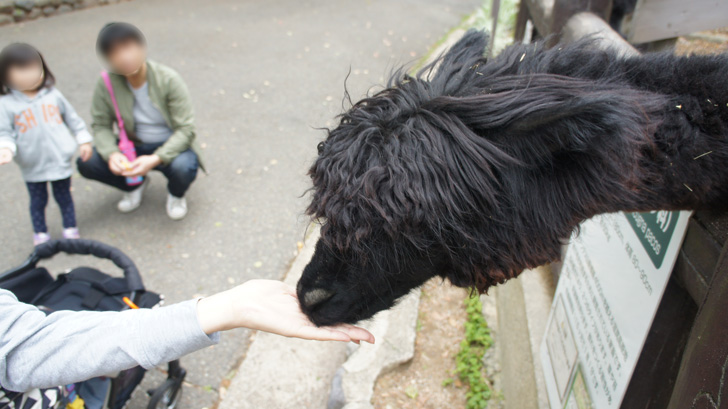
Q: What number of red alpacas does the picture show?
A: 0